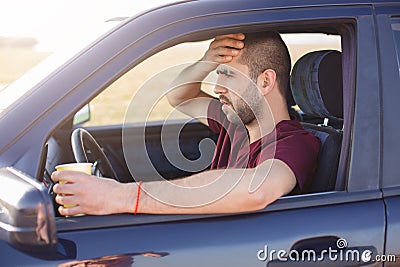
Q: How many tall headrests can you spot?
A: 1